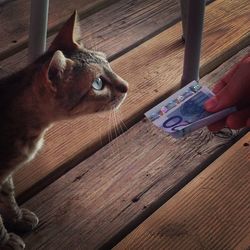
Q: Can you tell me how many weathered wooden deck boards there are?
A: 5